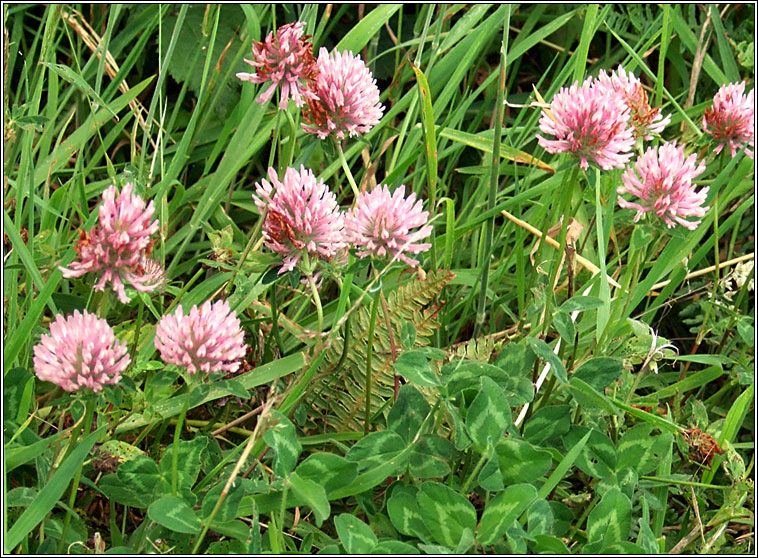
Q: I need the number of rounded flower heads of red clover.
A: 11